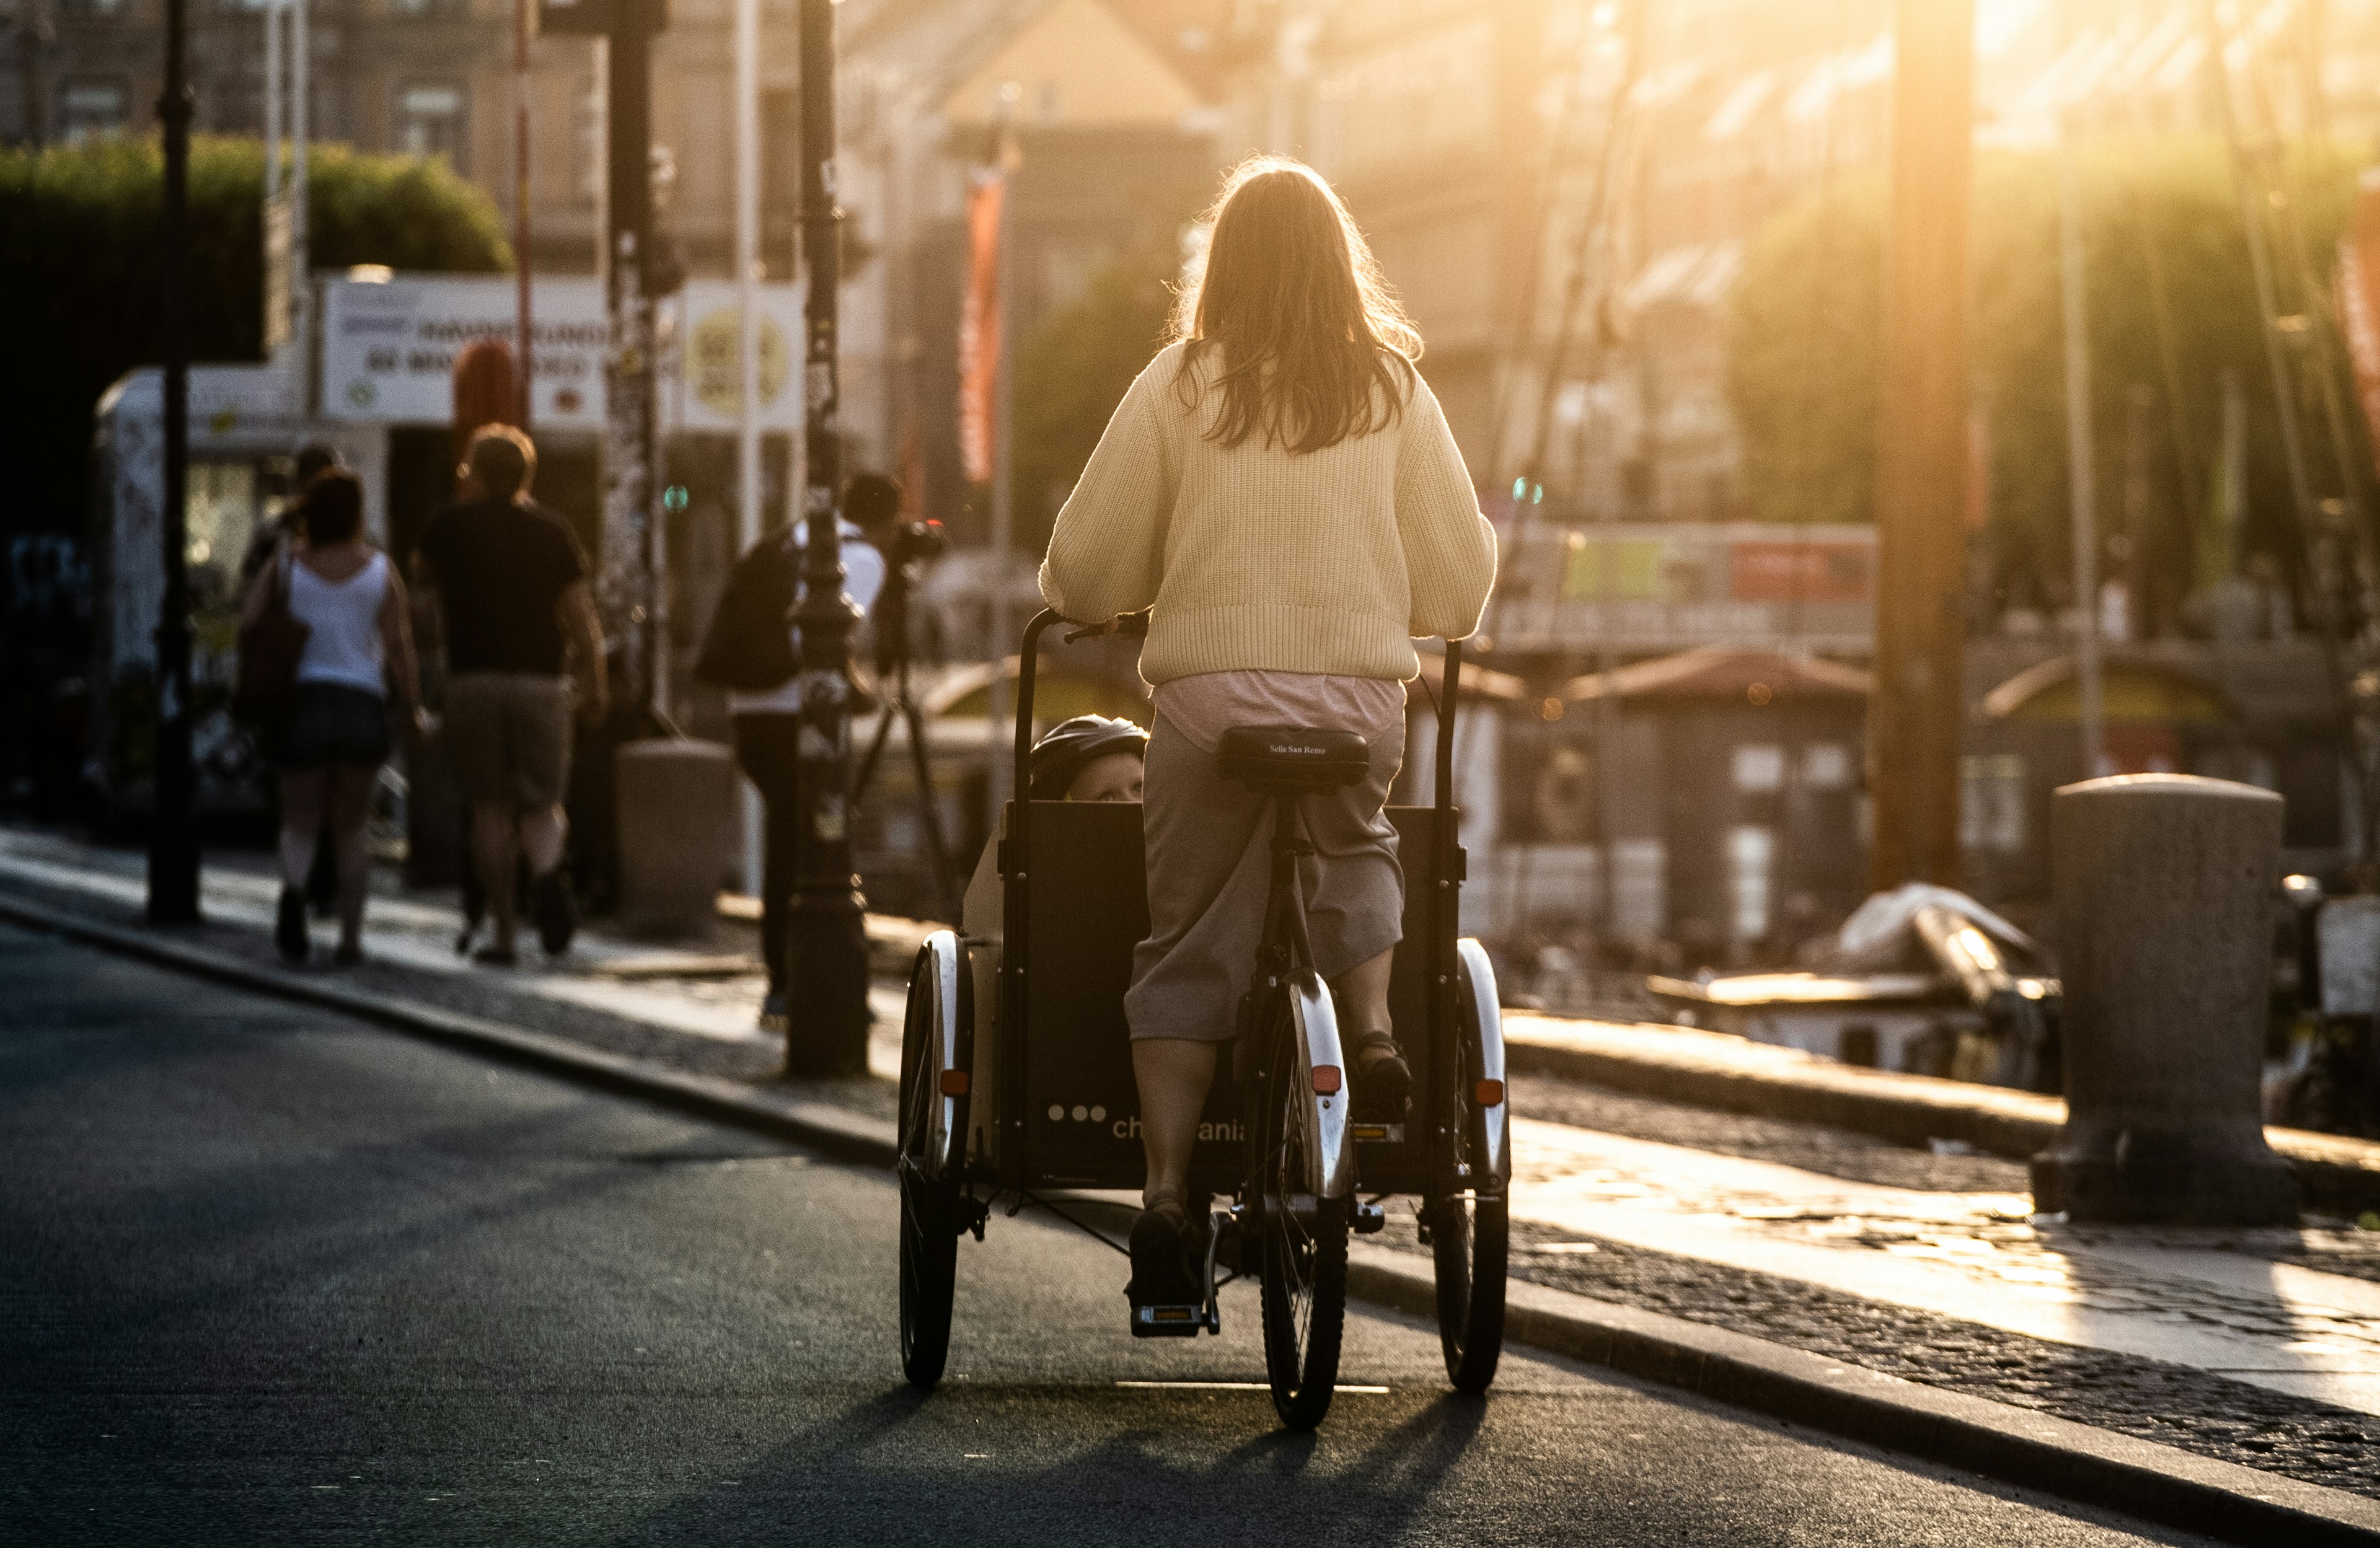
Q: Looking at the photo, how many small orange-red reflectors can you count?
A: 3